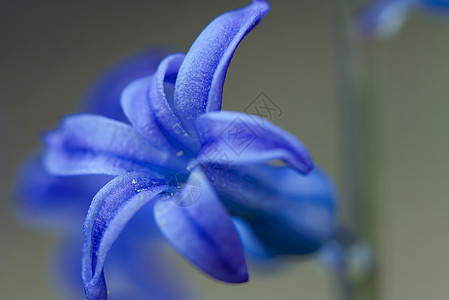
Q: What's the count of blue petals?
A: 6